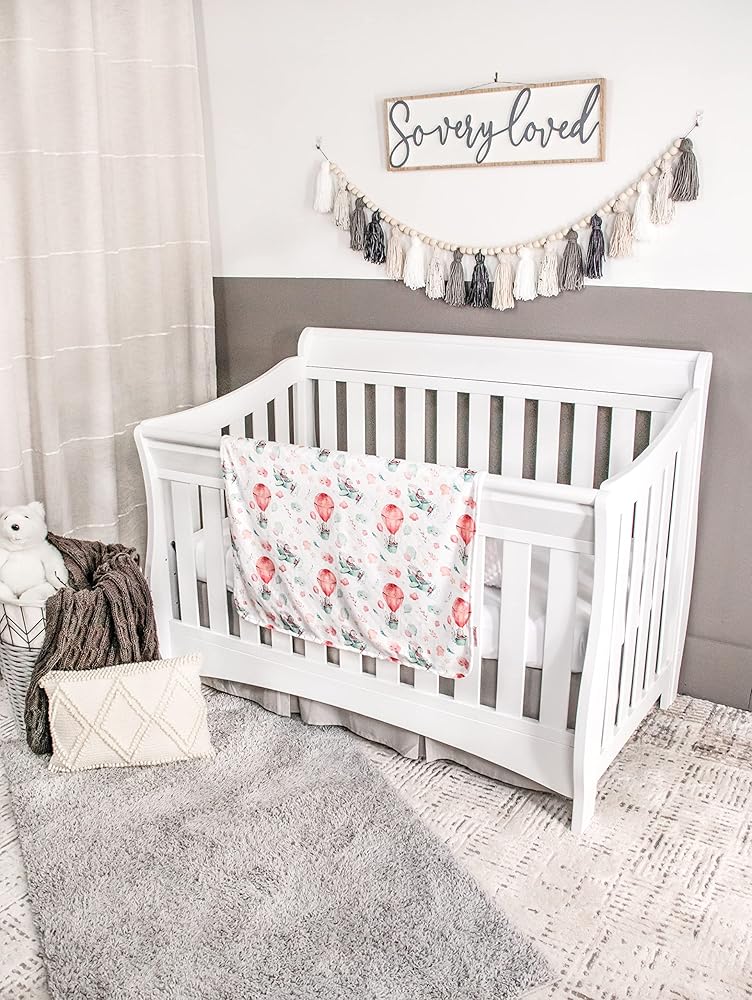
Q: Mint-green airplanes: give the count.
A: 9